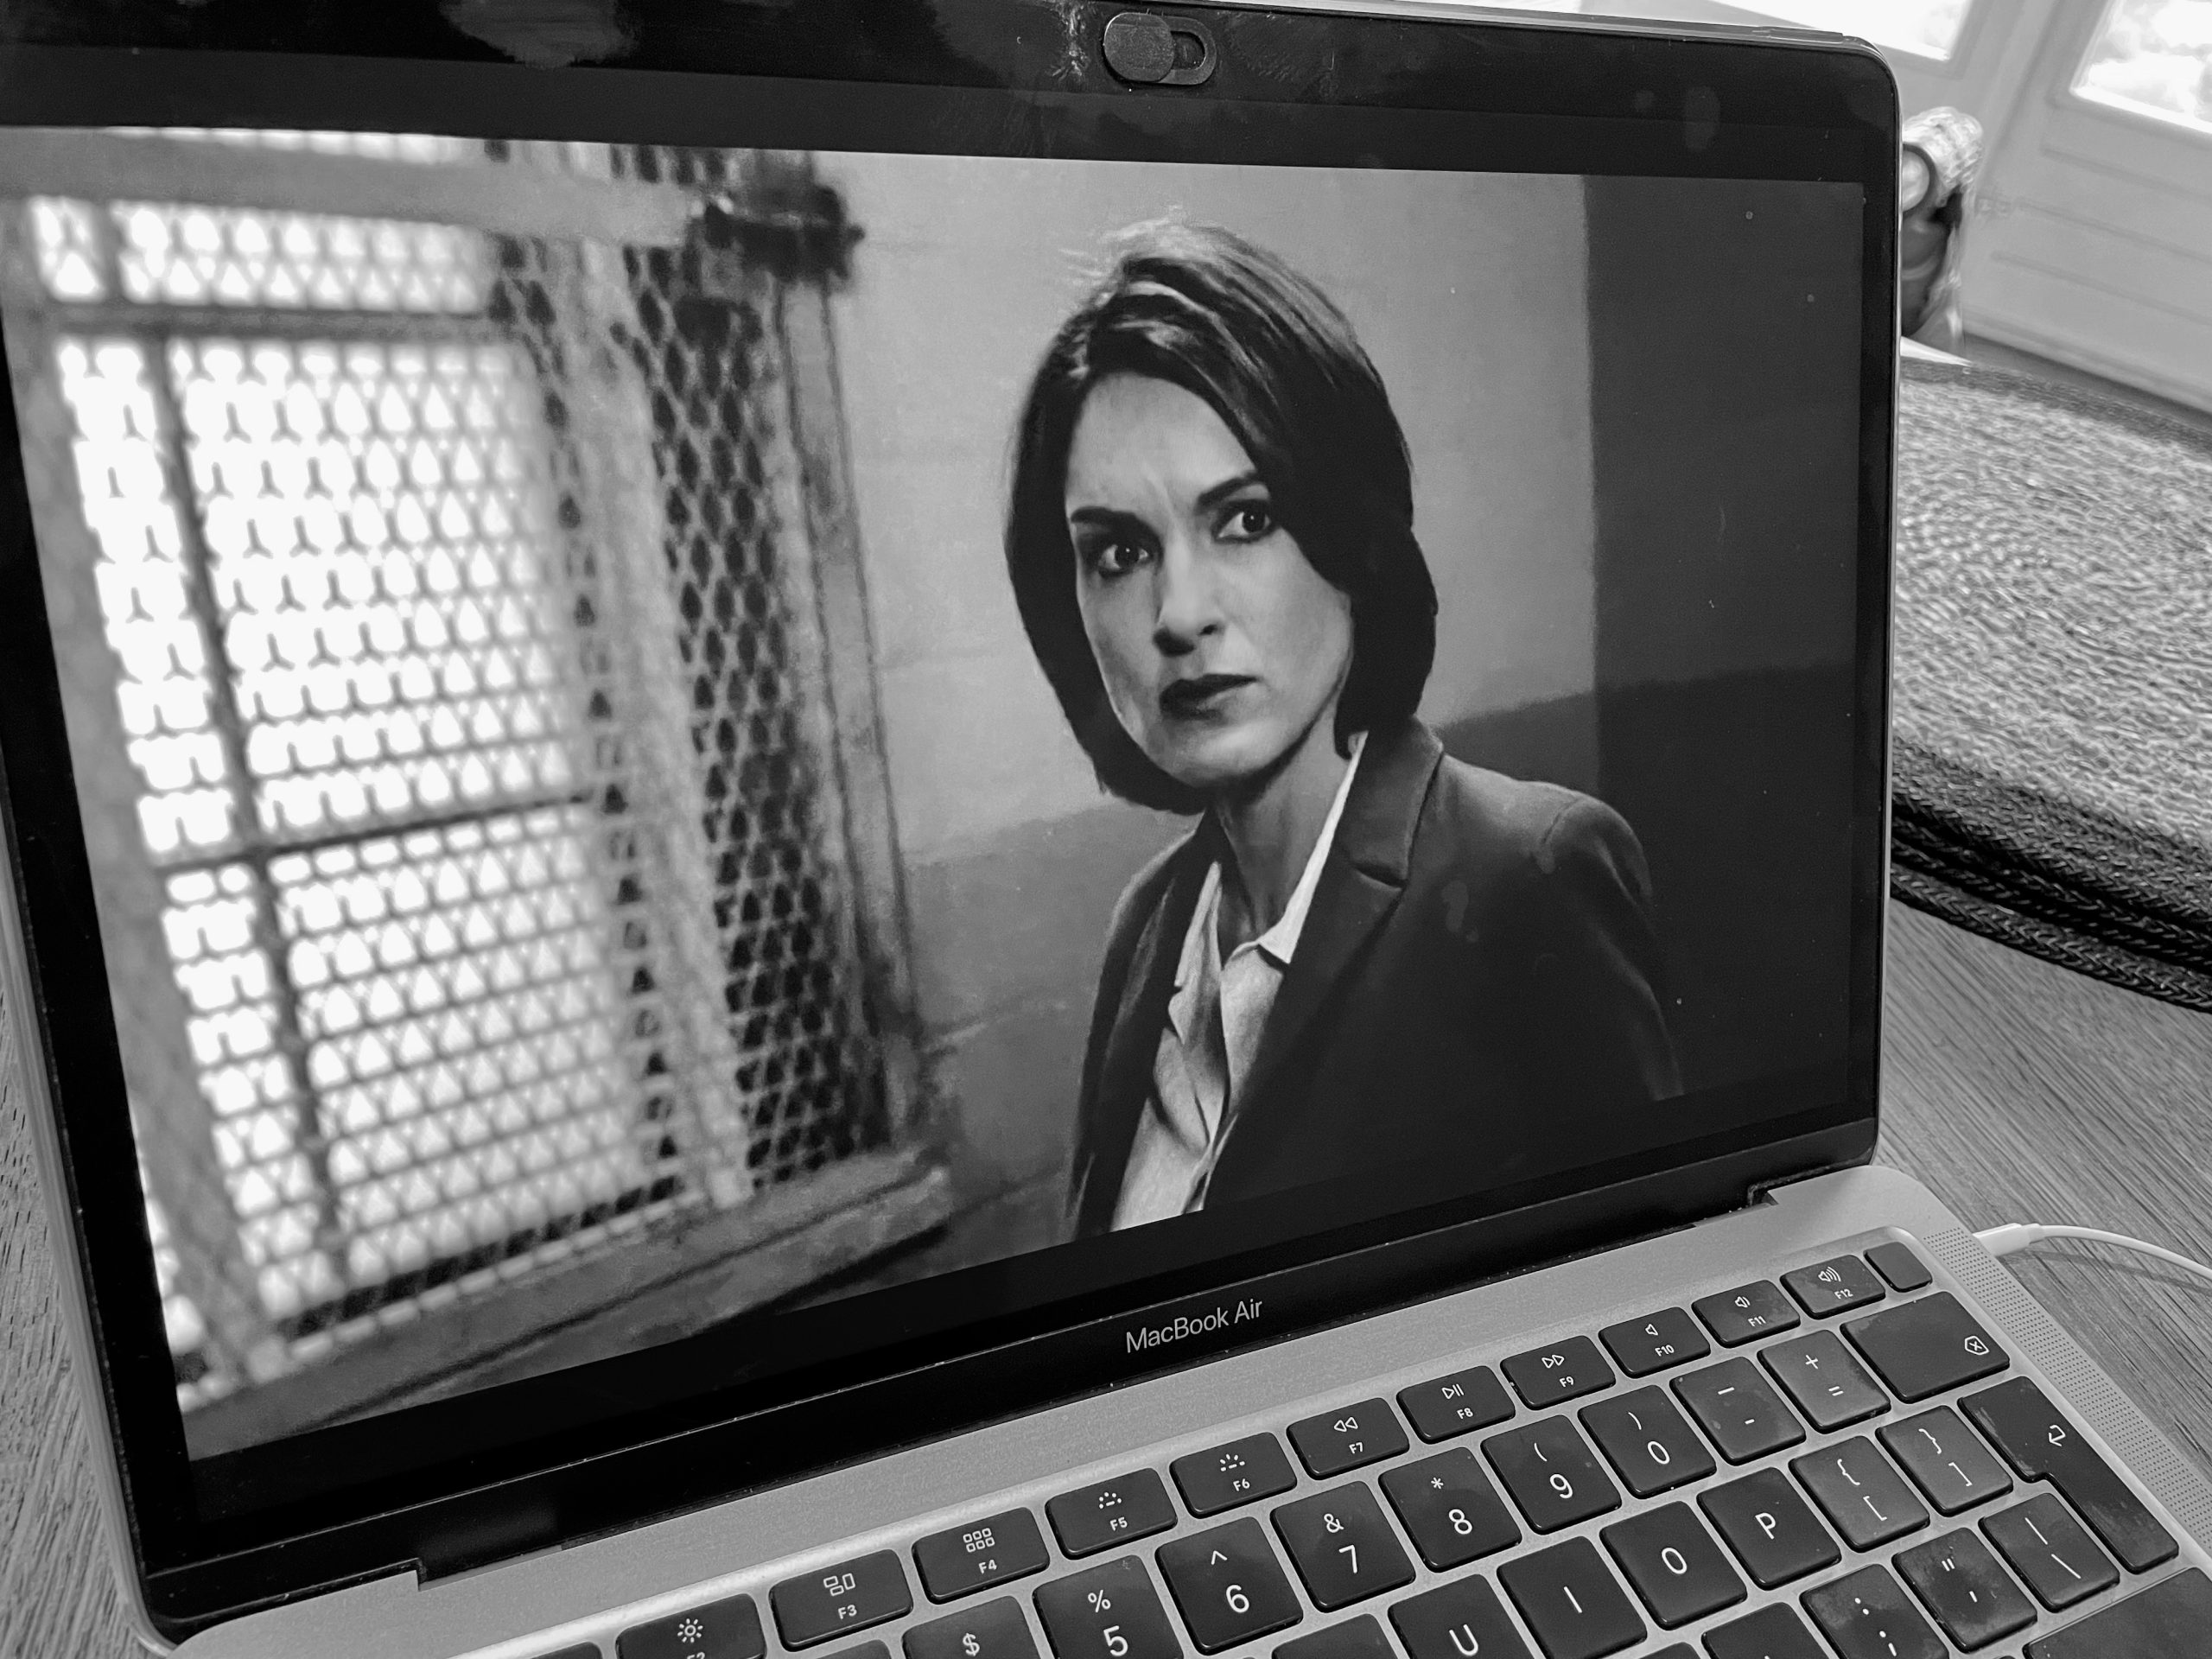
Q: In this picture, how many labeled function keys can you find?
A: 11